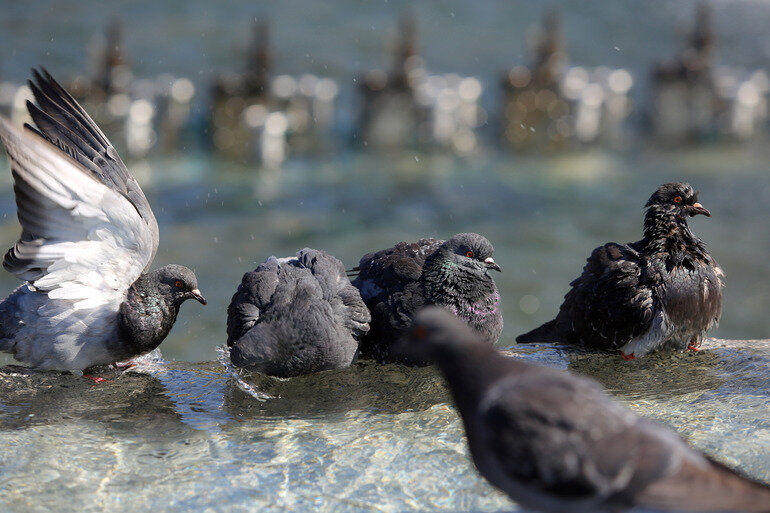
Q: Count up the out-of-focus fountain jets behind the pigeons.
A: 5